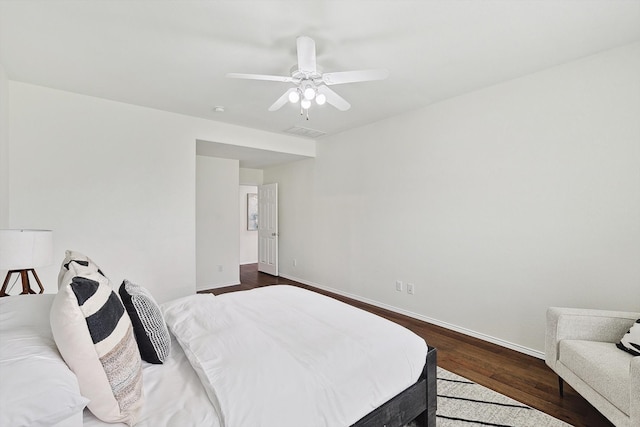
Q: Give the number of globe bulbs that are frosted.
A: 4